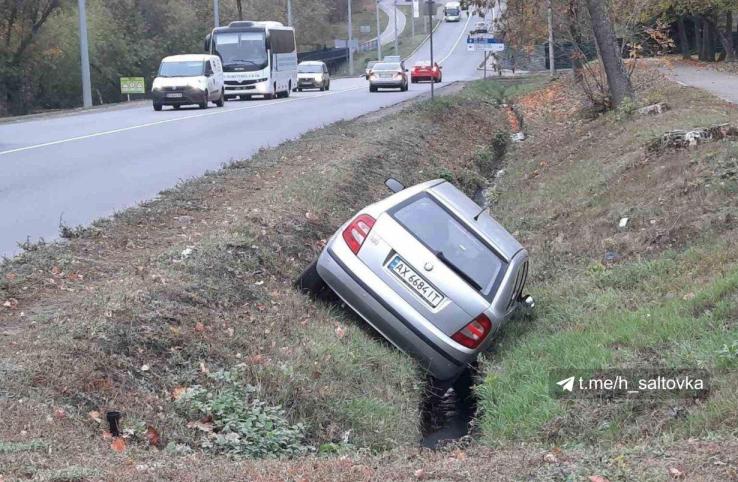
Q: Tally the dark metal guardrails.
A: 1